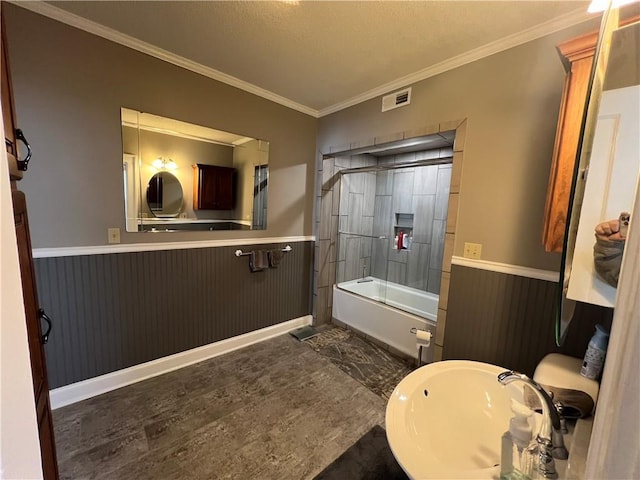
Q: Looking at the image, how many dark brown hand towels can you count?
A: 2